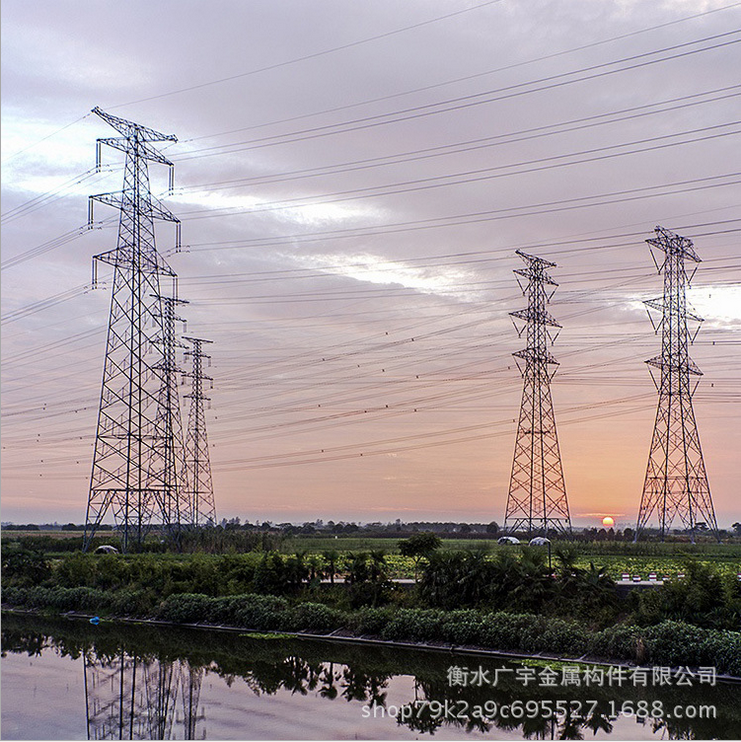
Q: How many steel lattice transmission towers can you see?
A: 5